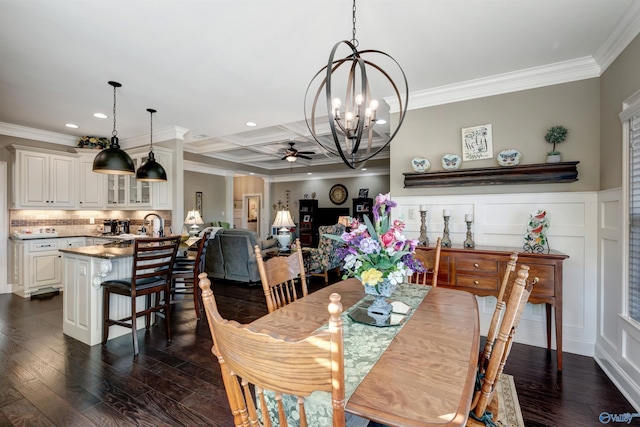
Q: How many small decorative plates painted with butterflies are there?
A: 3